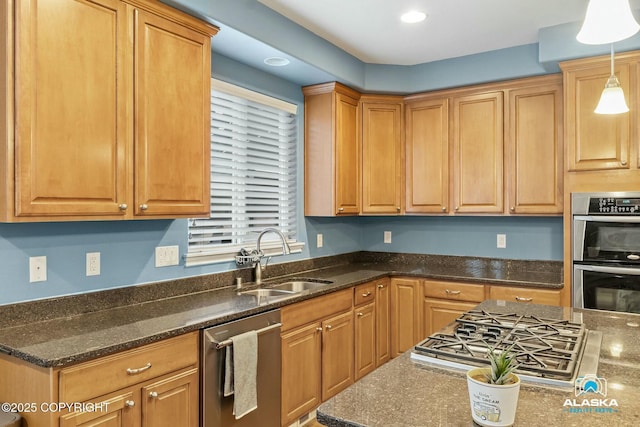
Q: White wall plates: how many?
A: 6